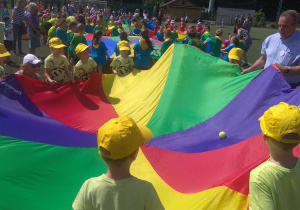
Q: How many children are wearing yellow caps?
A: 7